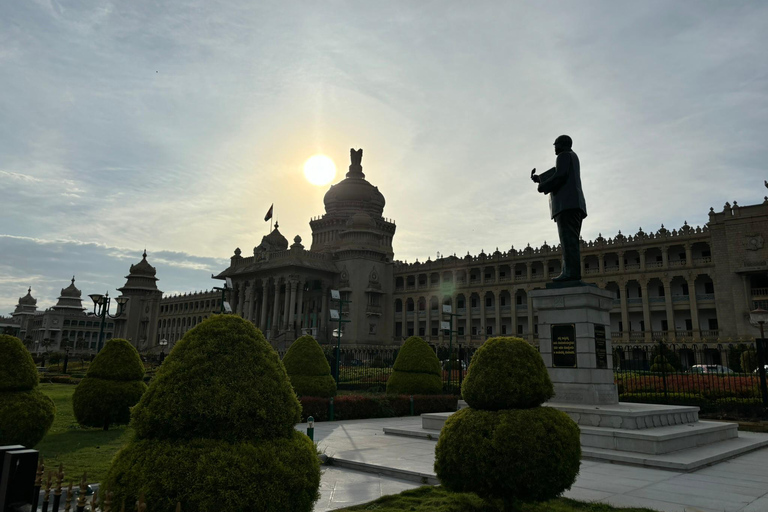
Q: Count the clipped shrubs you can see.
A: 6